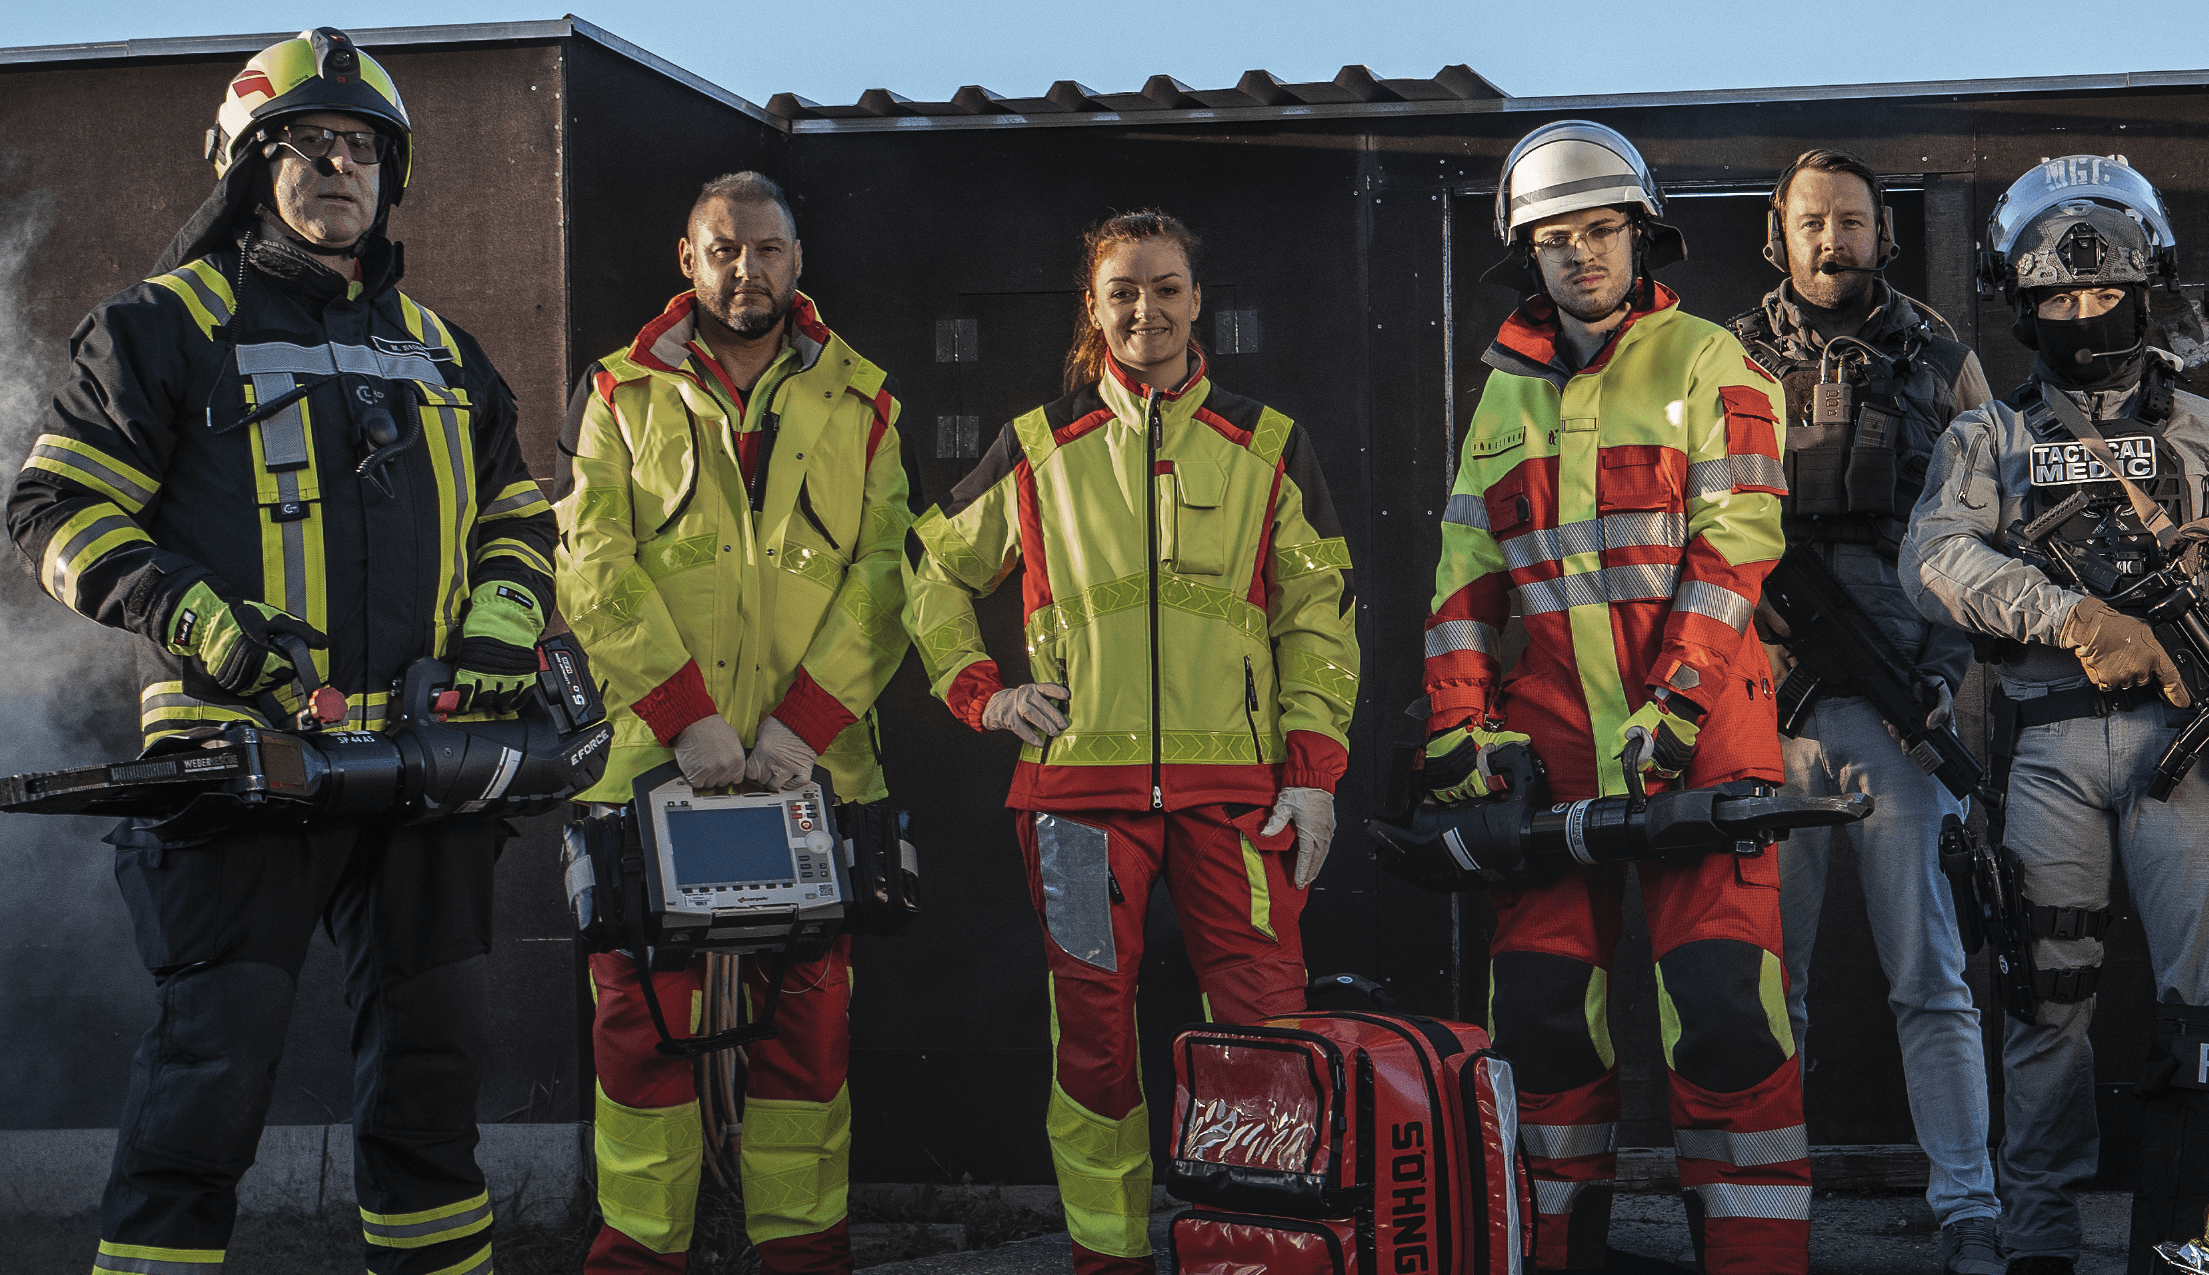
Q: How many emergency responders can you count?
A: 6